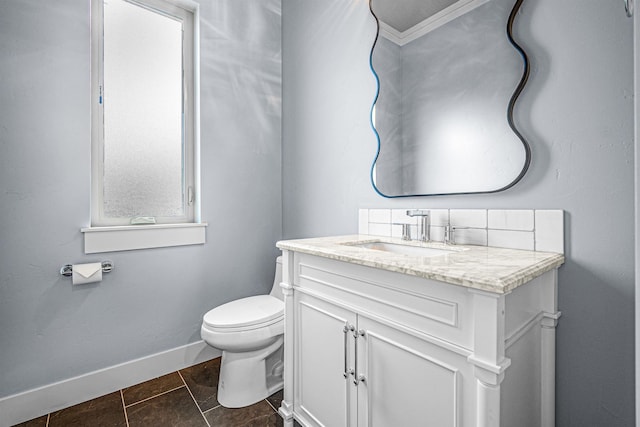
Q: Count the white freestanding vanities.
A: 1